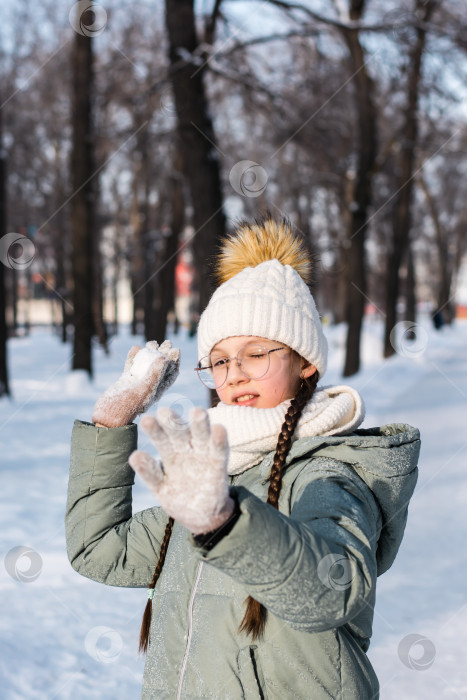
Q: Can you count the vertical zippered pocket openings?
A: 1